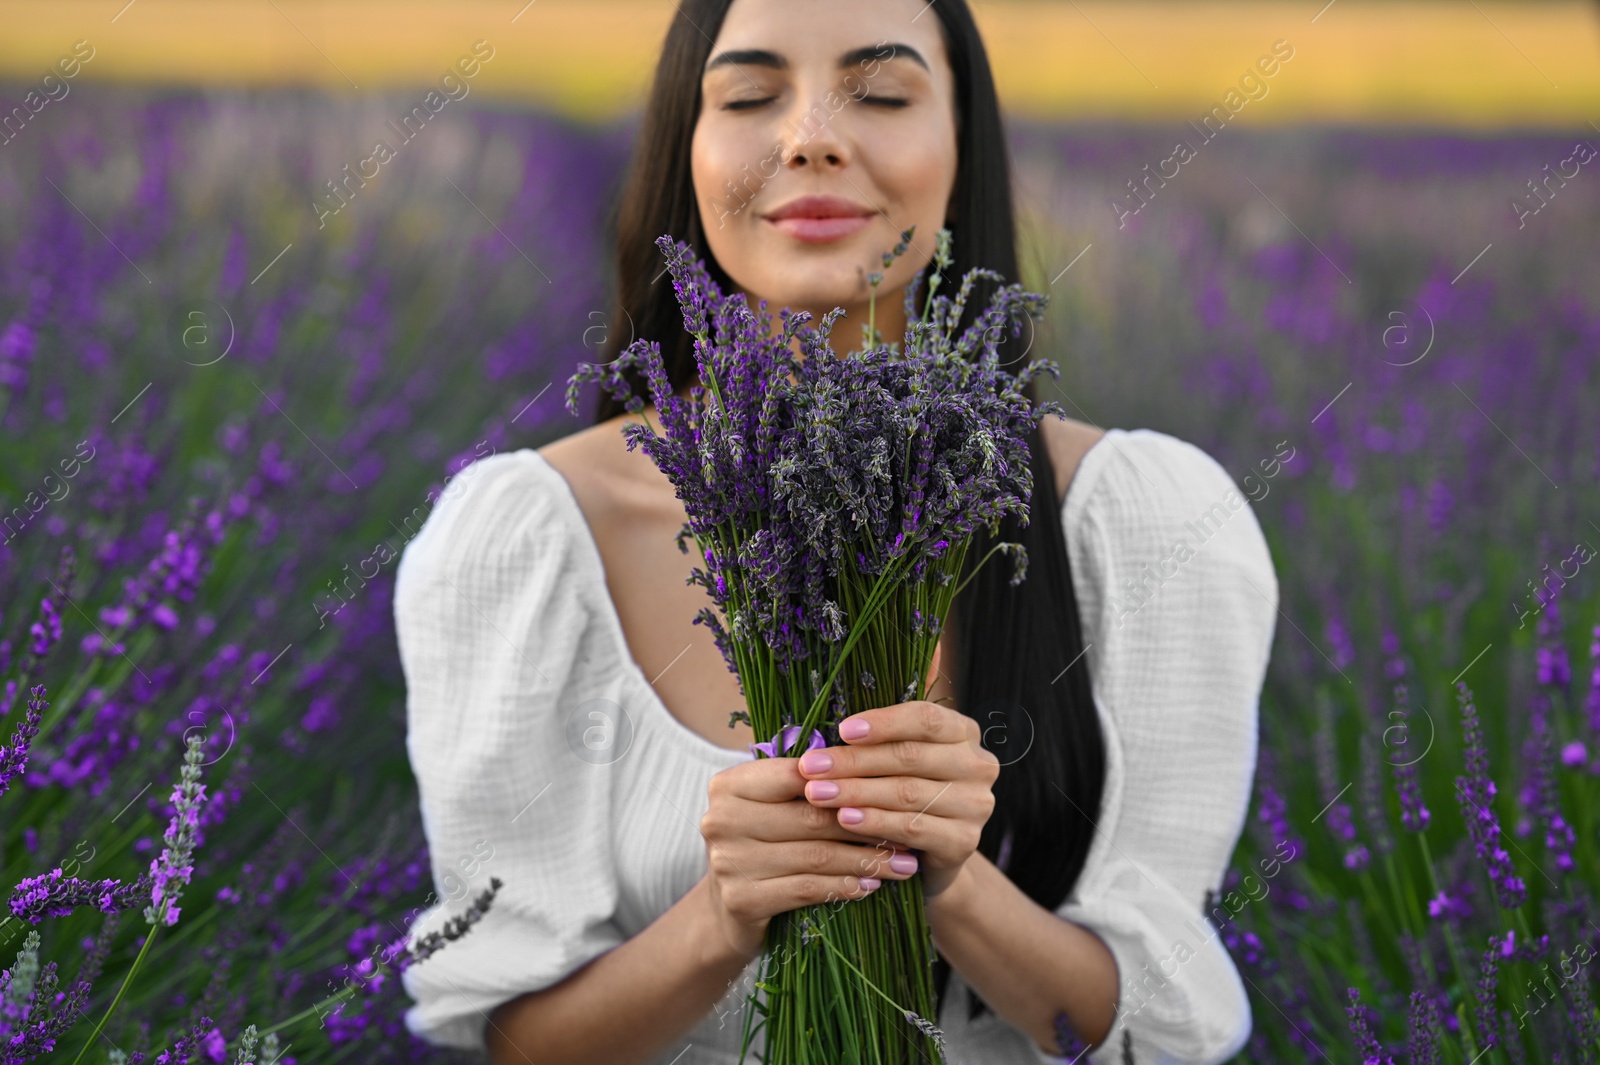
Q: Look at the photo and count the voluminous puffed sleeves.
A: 2